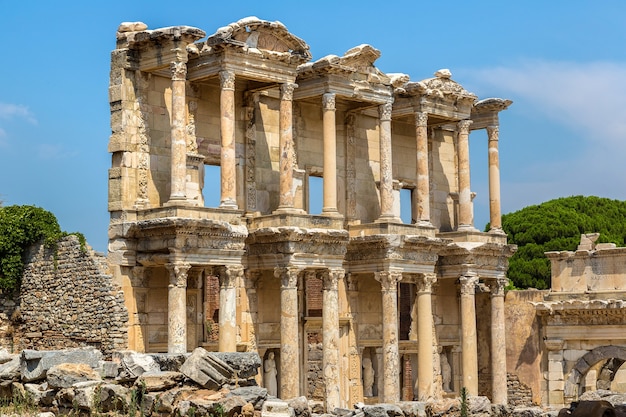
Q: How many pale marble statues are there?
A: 3